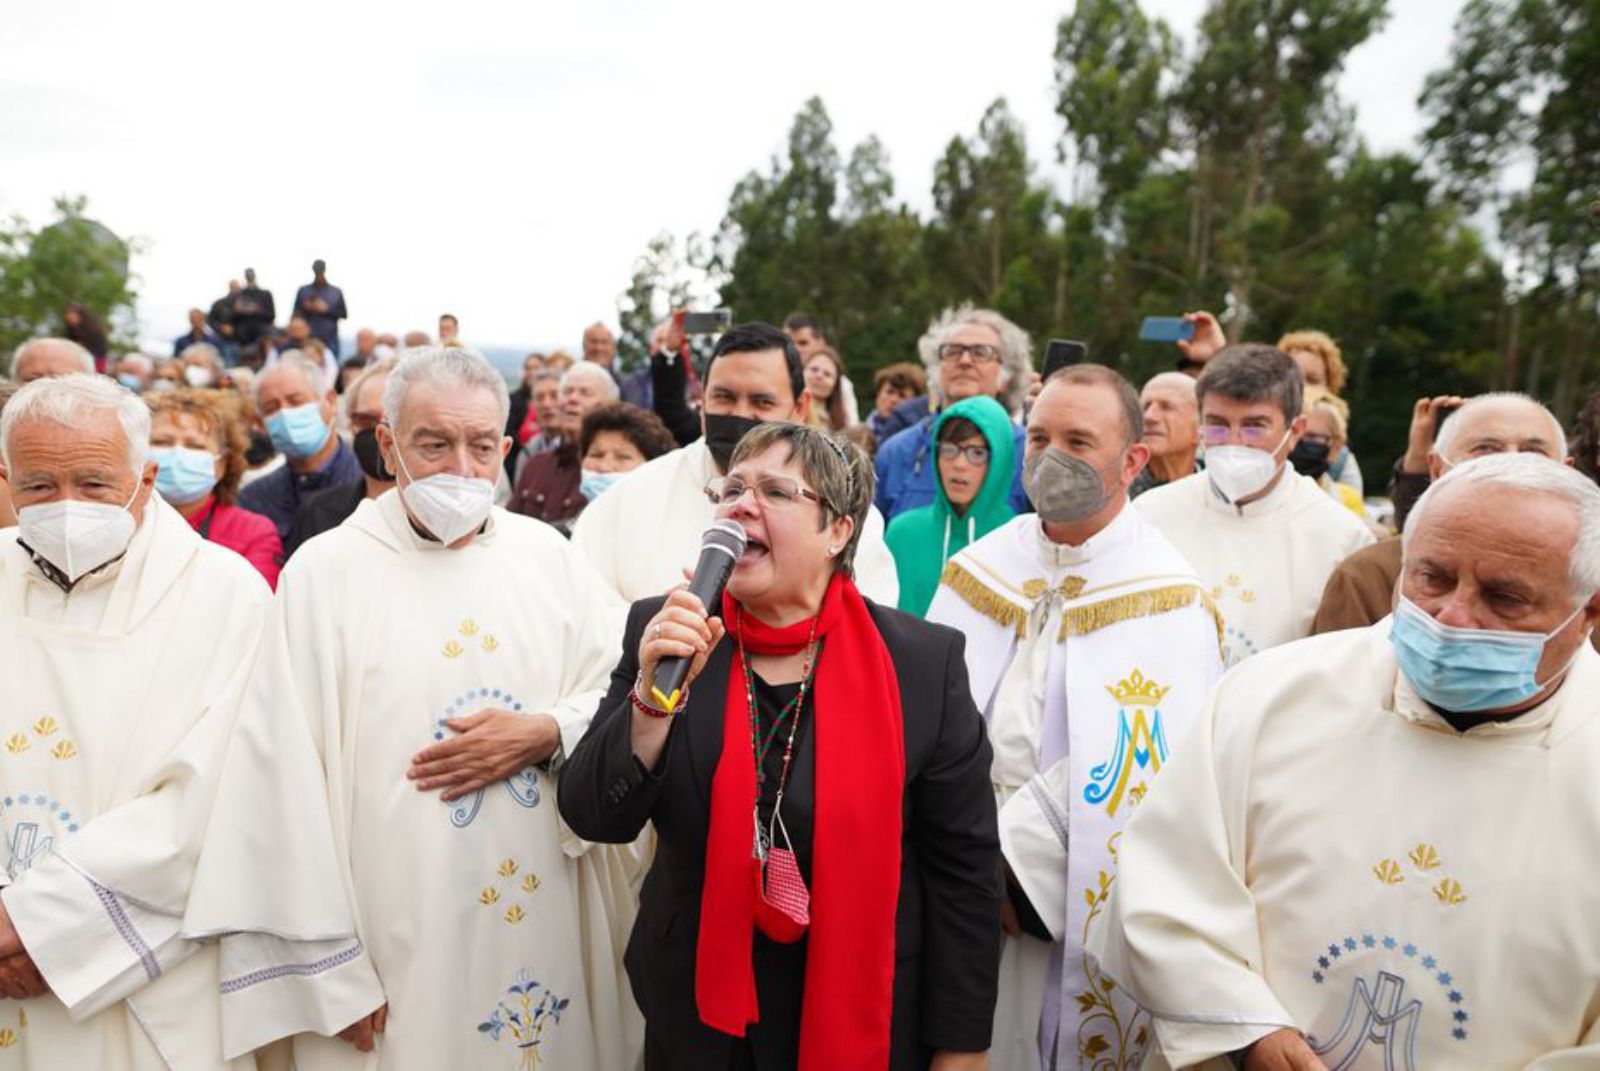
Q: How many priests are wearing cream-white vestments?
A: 6